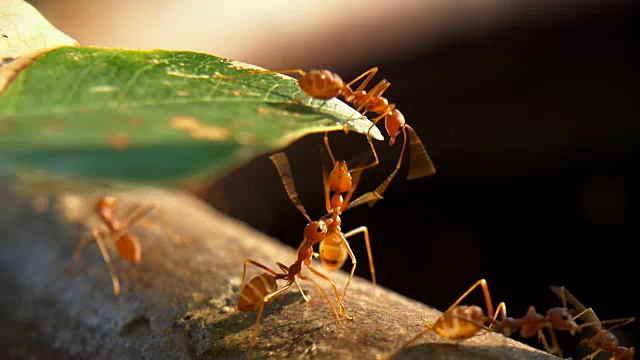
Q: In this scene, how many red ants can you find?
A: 6